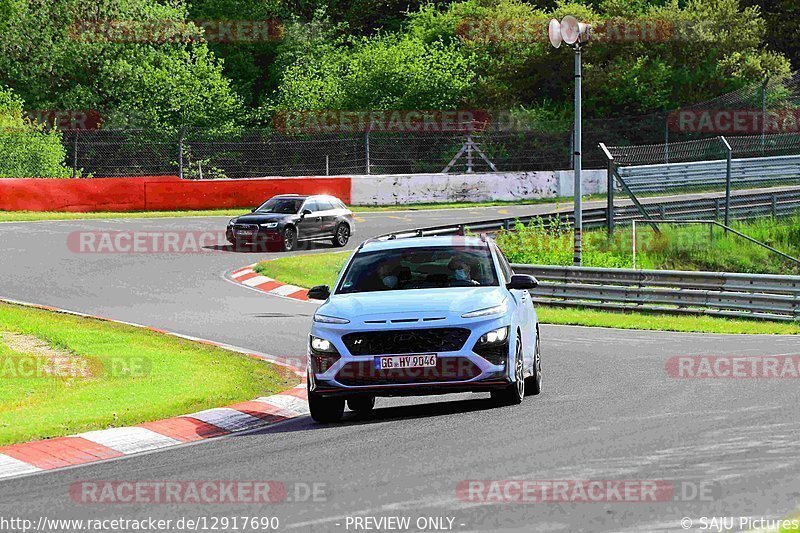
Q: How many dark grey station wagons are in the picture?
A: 1